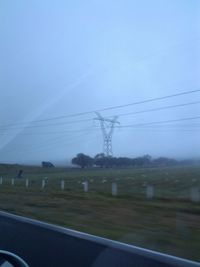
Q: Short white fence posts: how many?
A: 9